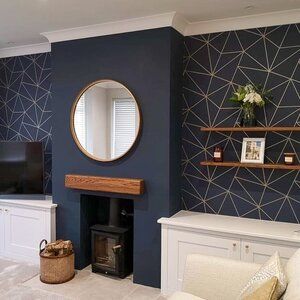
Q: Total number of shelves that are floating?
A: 2